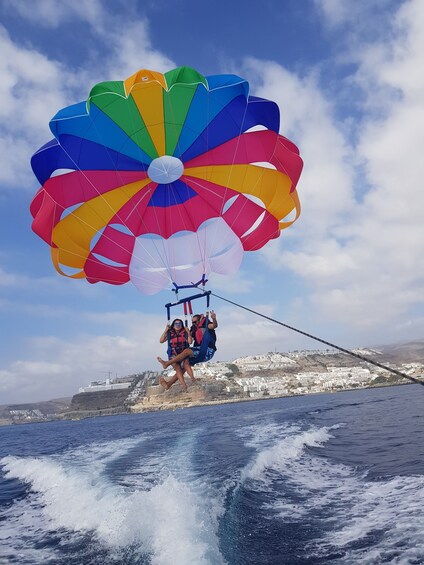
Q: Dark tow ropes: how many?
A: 1